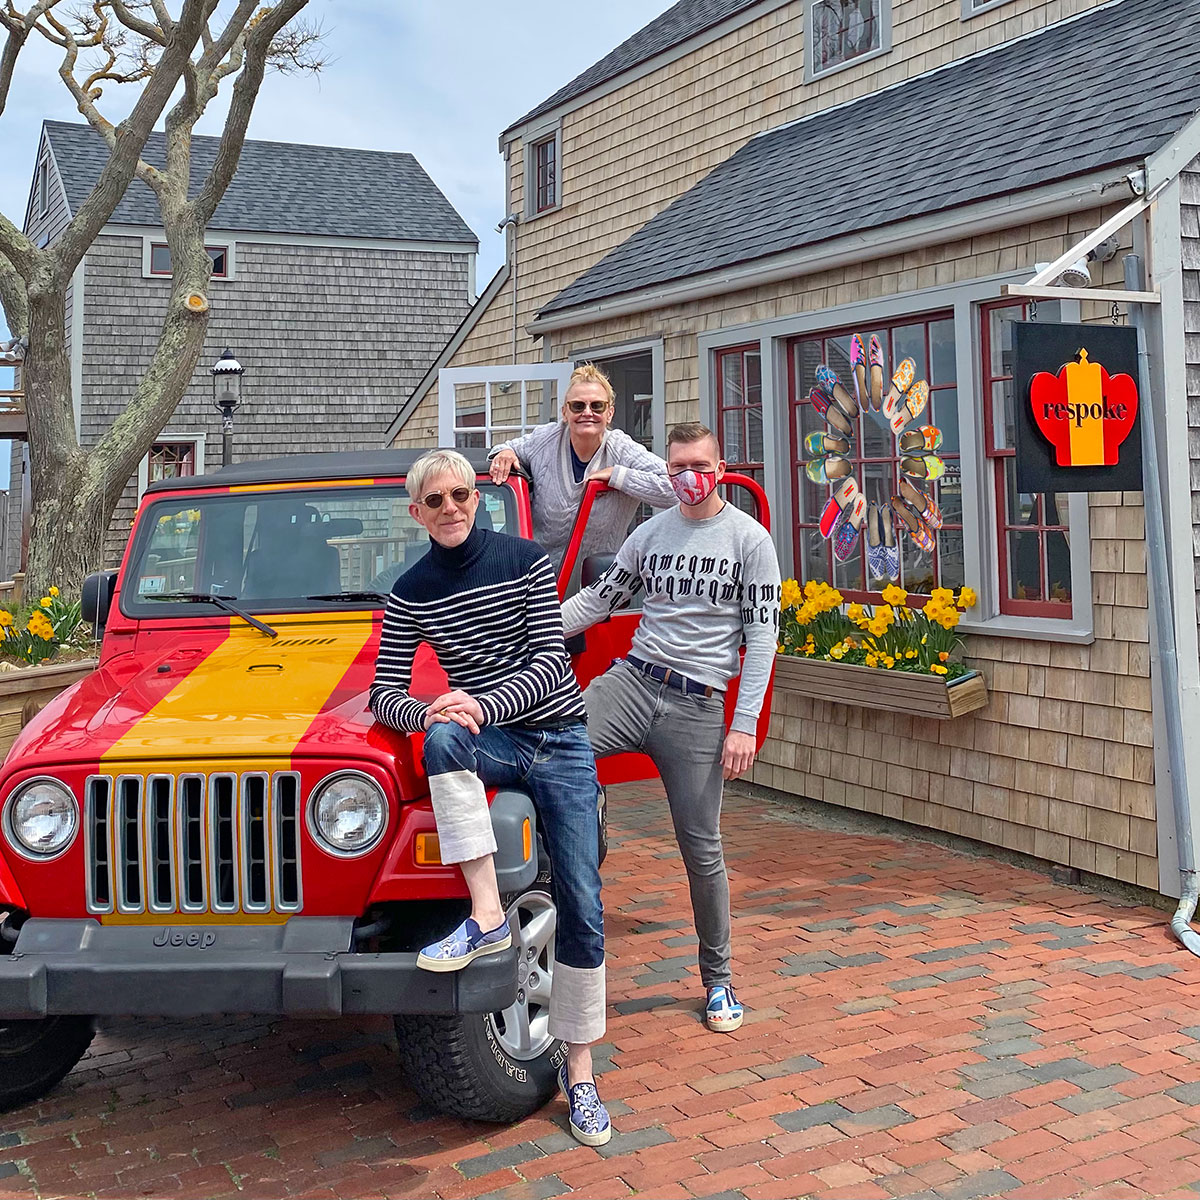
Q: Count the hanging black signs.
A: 1